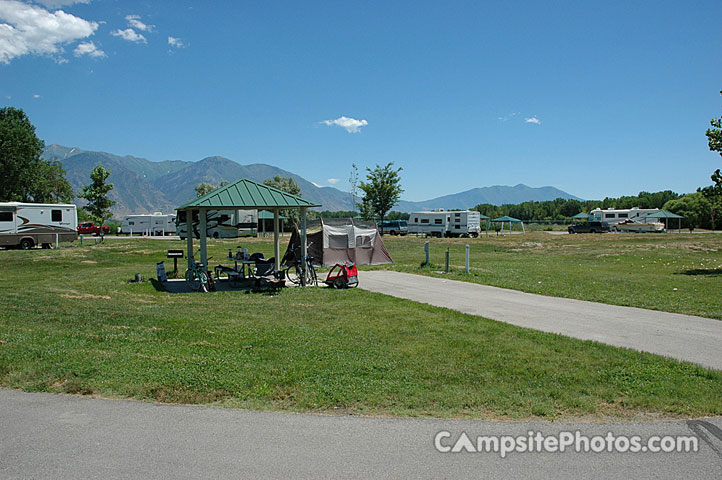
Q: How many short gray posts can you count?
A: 3